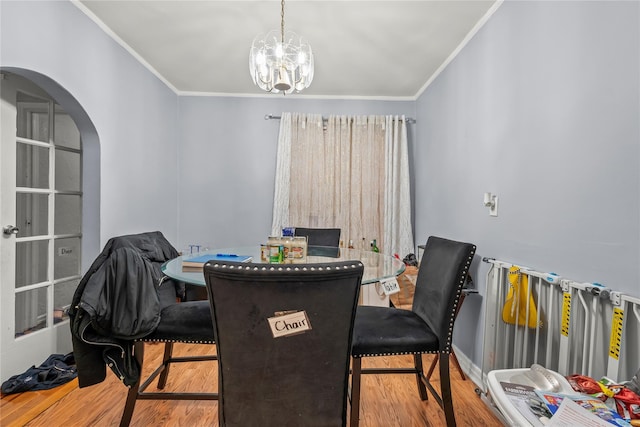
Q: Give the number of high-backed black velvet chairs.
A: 4